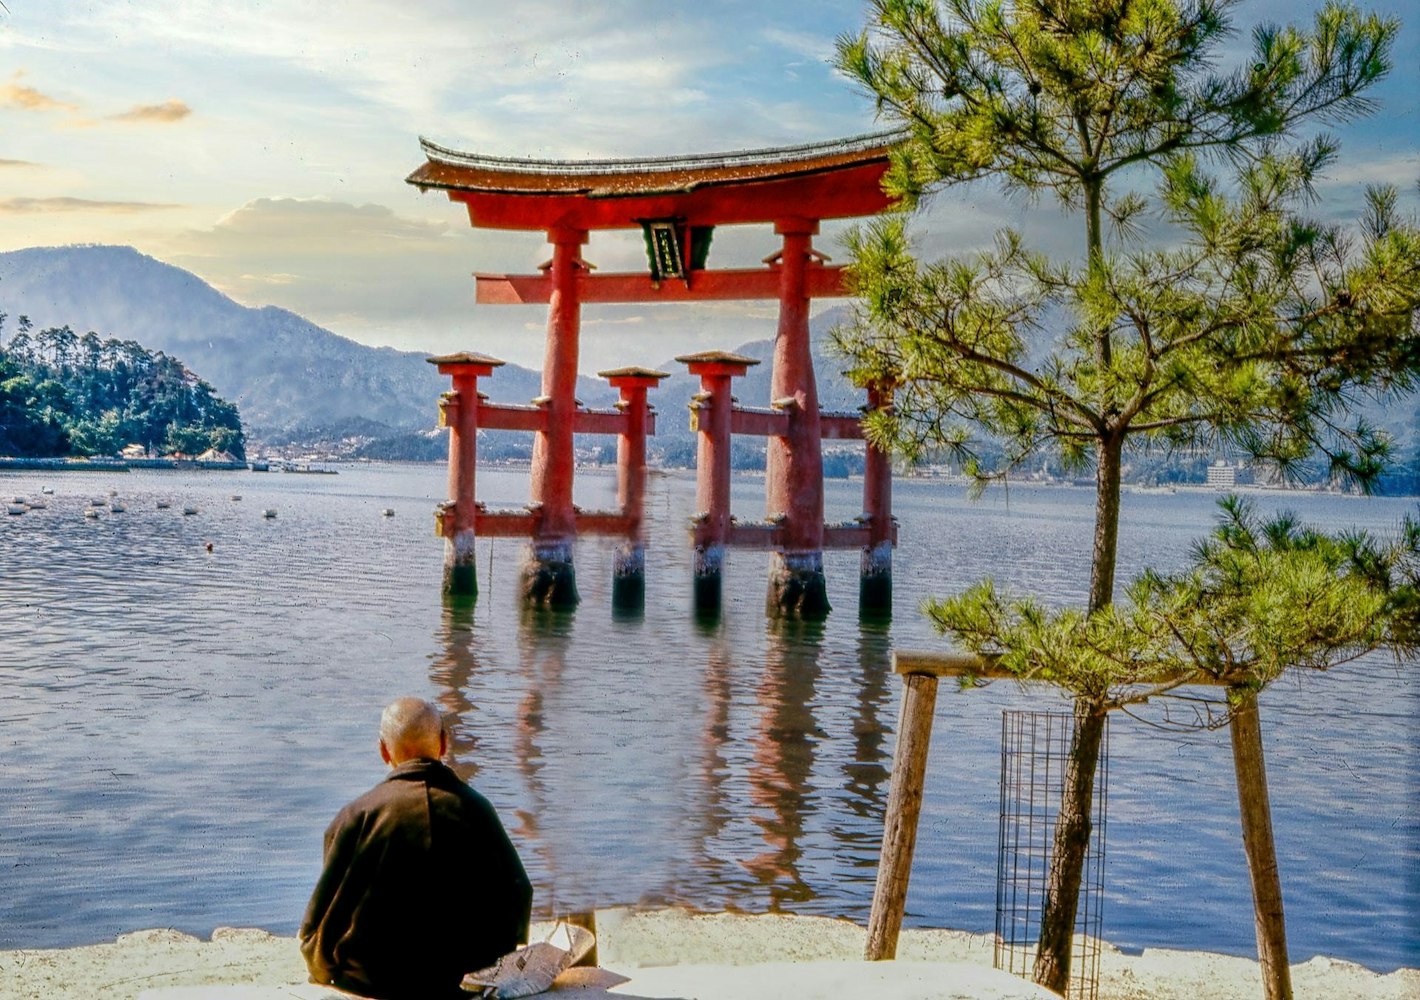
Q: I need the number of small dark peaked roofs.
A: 3